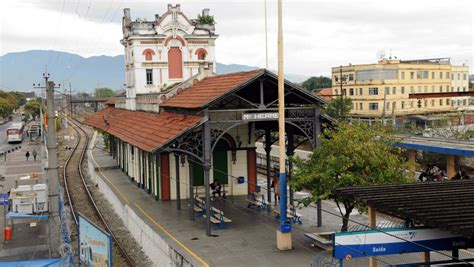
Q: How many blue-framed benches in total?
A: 4